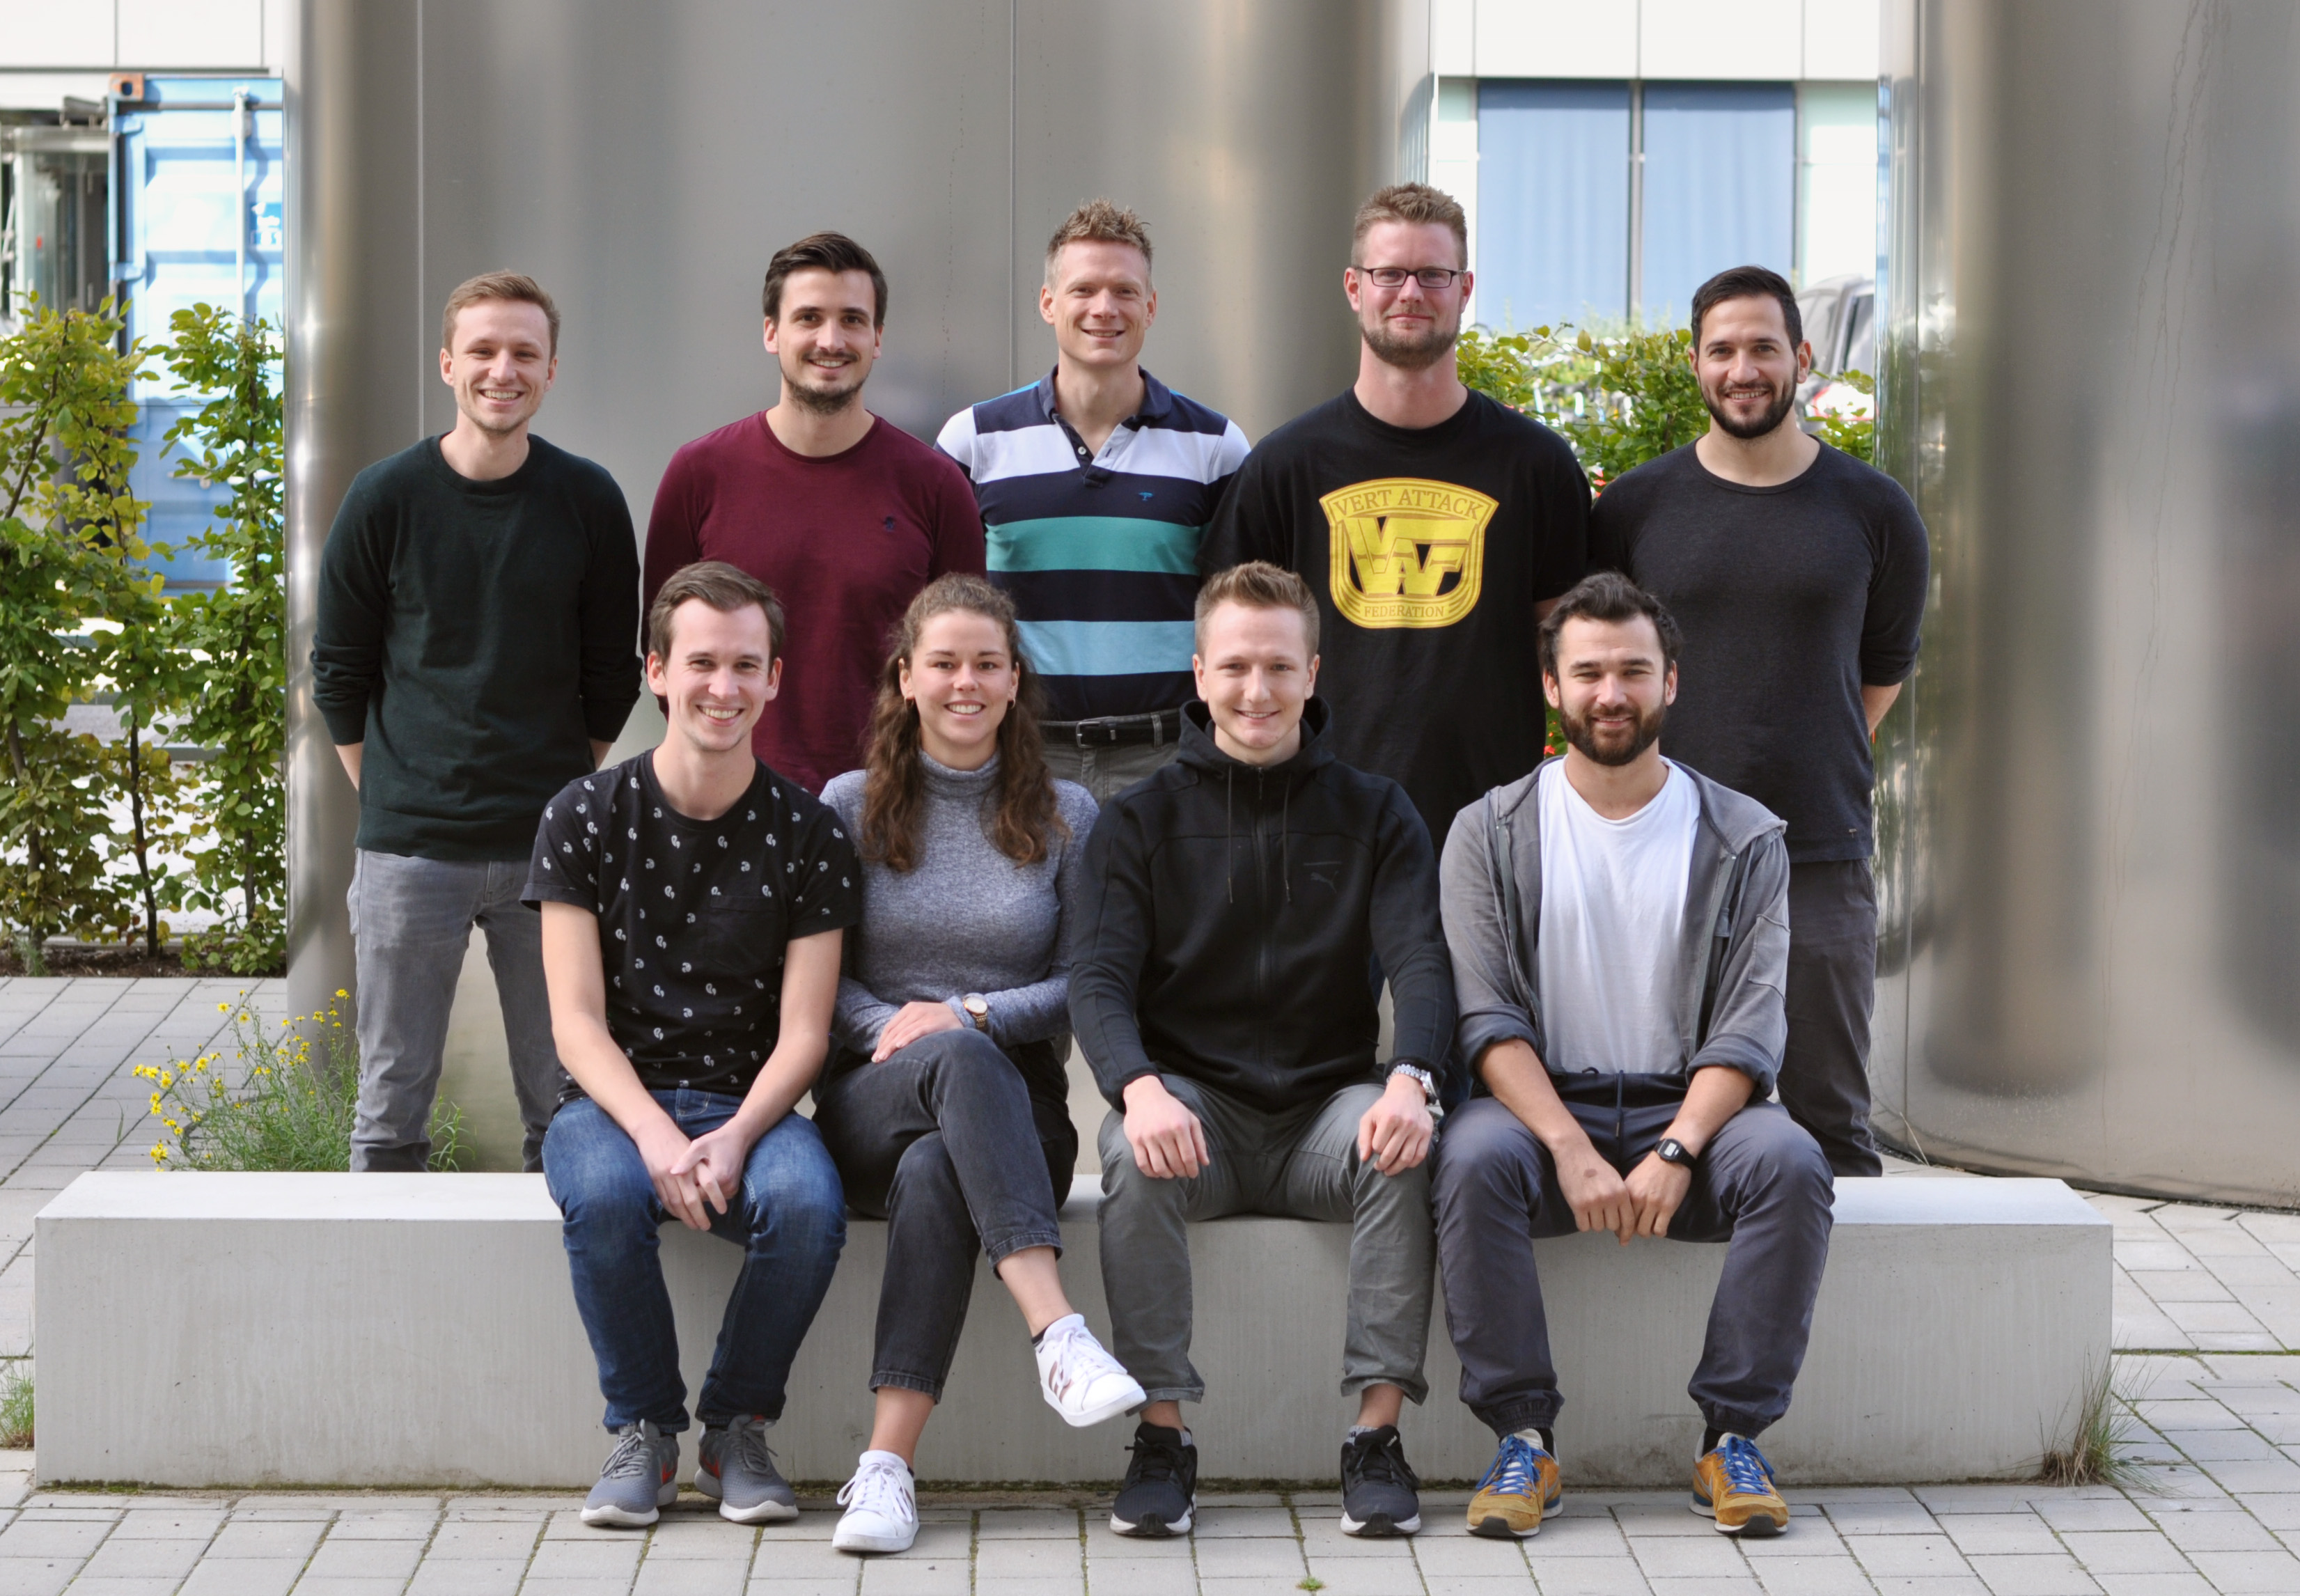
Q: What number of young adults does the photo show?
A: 9